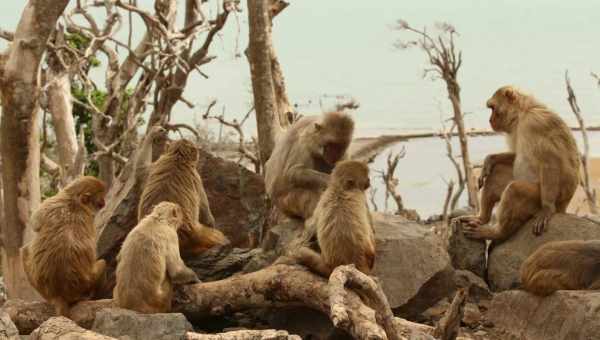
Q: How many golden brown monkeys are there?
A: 7